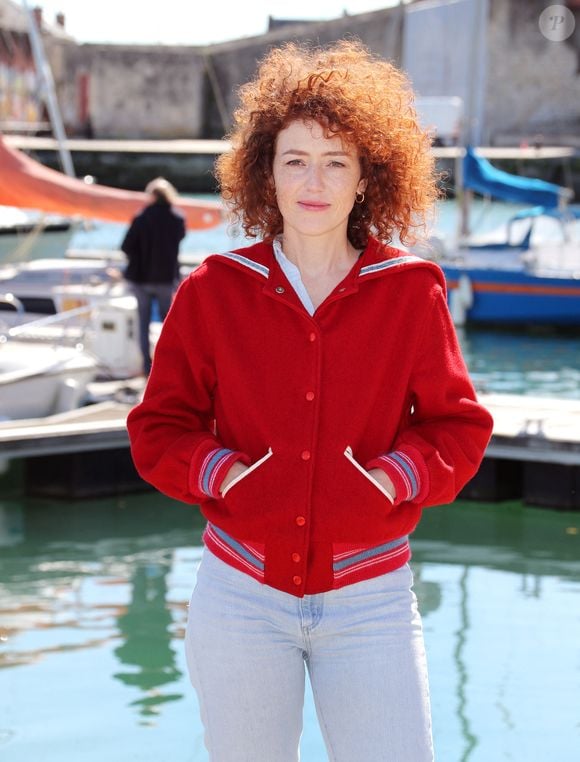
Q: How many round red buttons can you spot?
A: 6